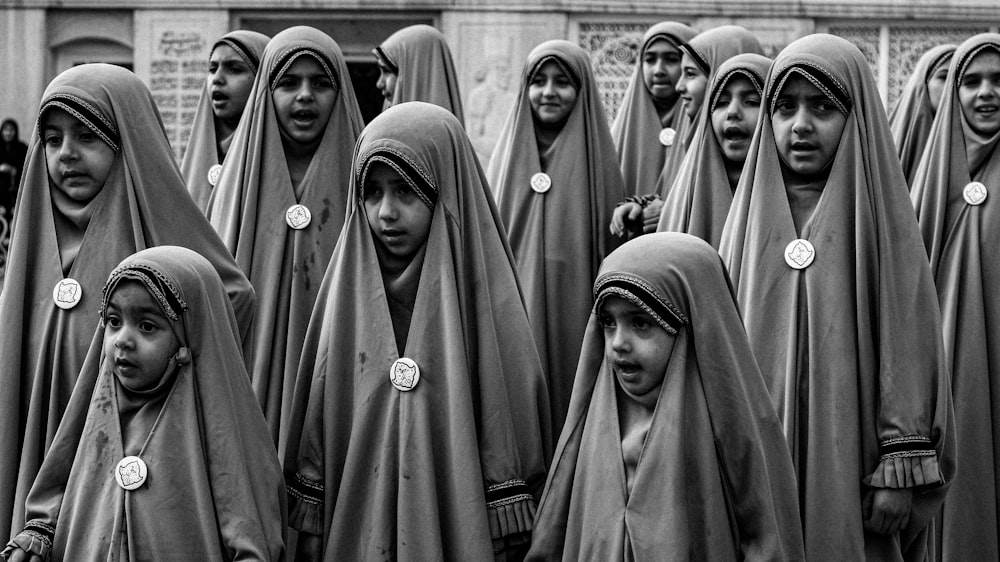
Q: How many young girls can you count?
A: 14